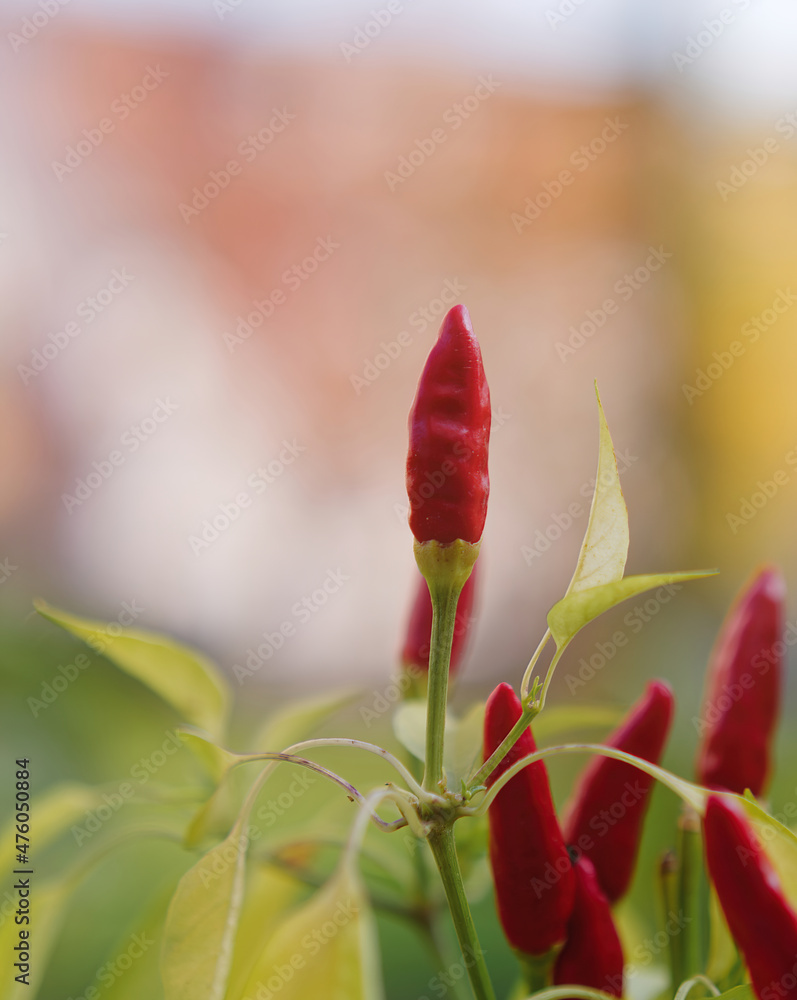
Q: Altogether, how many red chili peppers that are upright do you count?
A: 7